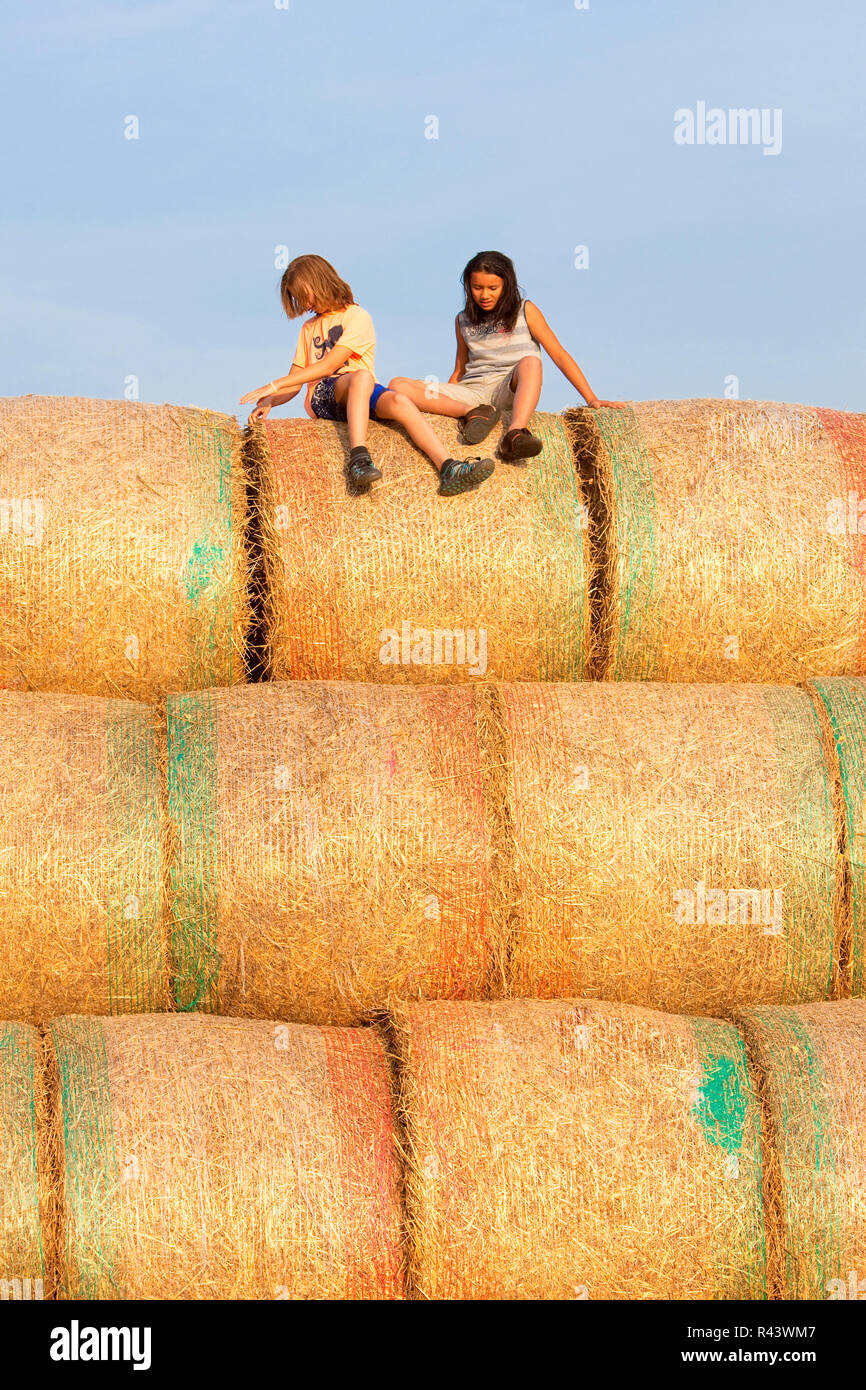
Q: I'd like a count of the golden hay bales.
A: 11